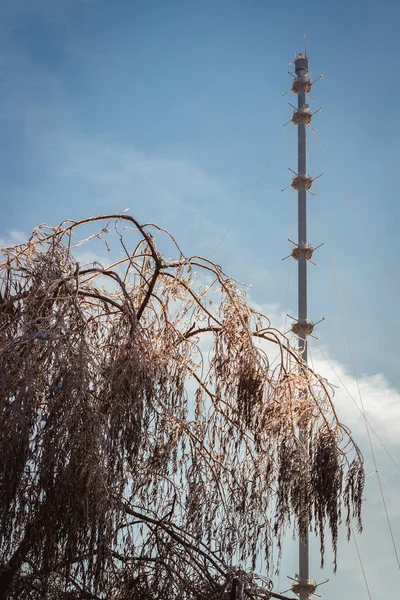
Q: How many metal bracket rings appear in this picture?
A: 6